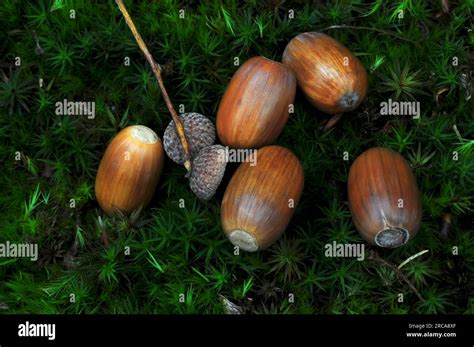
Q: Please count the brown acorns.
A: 5